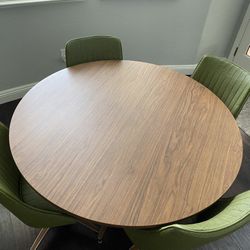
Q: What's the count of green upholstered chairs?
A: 4